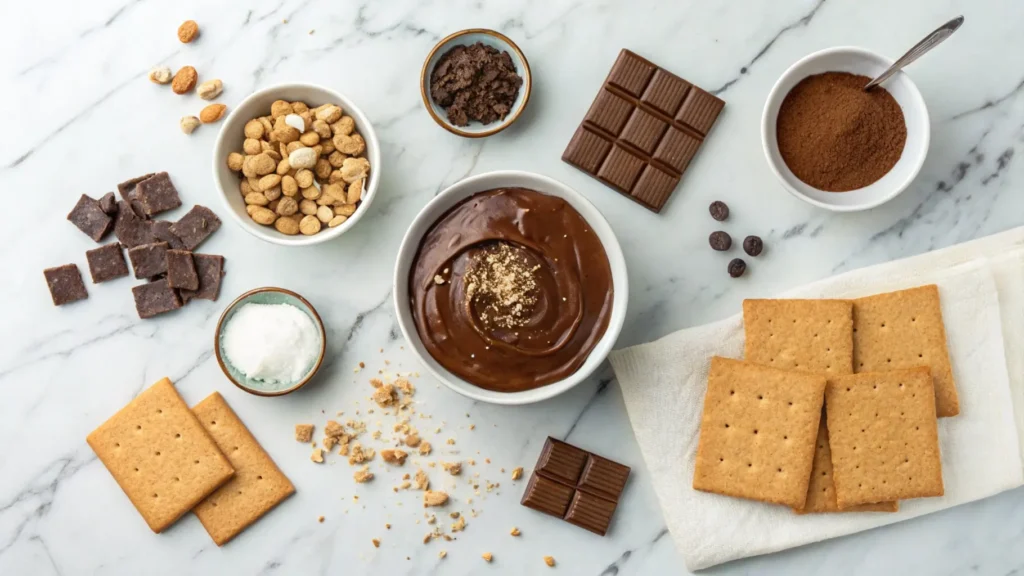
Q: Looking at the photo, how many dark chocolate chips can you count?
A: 4